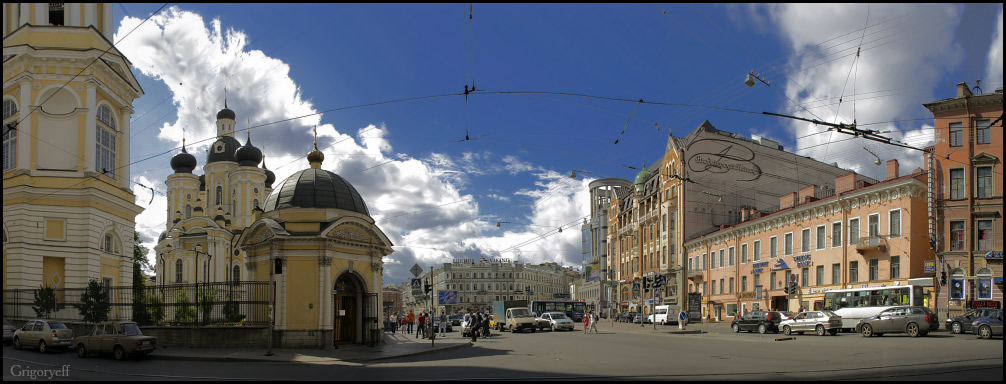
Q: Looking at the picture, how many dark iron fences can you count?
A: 1